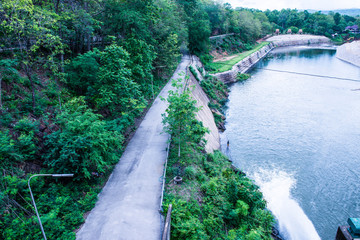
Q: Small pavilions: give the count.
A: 3